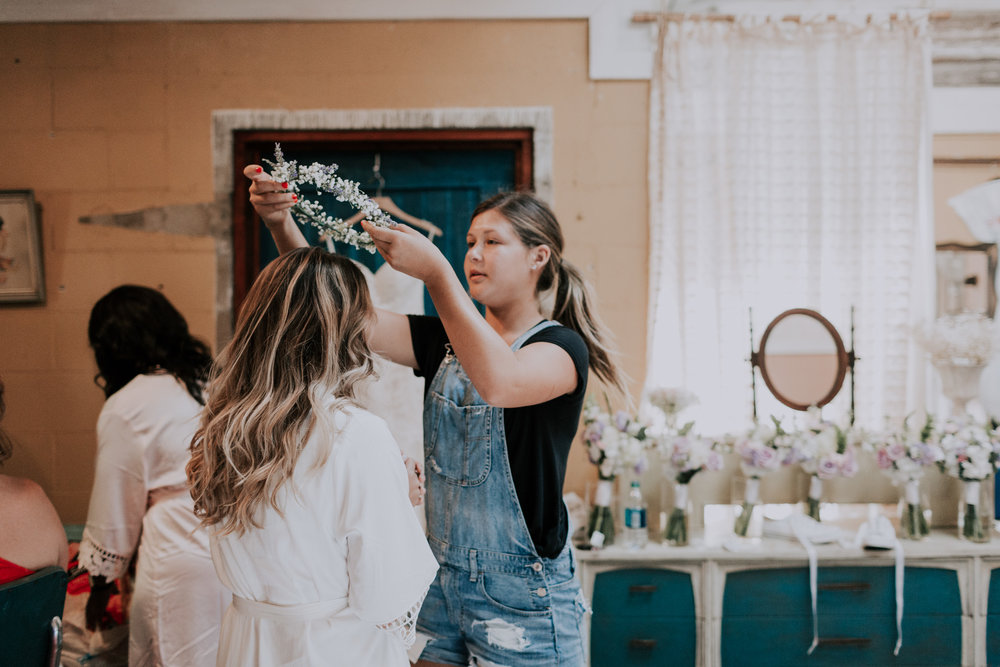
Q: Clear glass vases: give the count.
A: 6